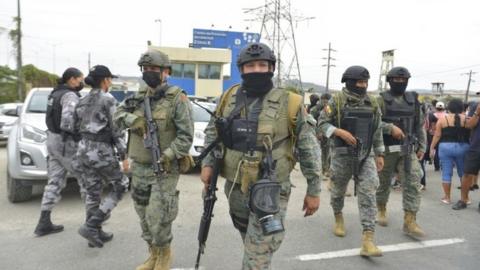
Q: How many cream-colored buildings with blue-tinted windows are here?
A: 1